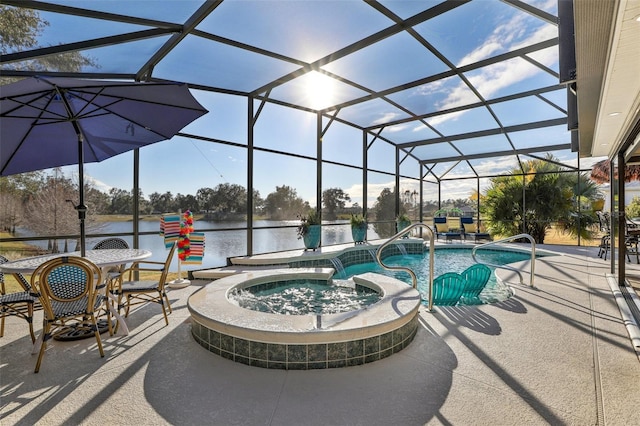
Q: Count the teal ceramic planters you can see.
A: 3